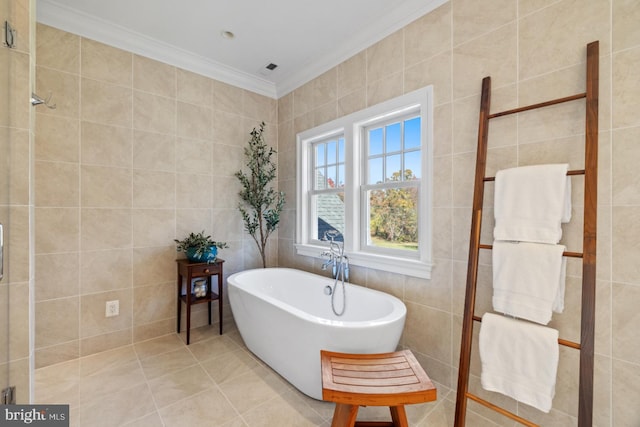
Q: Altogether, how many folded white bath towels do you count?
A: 3